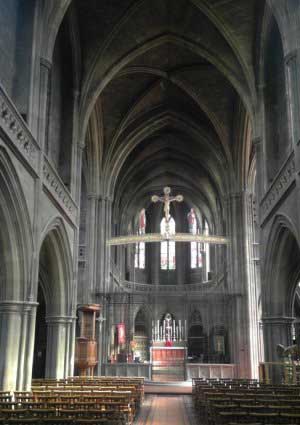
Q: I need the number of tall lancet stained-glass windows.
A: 3